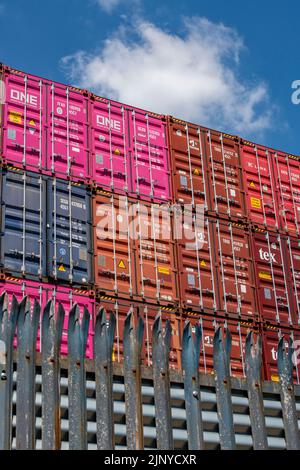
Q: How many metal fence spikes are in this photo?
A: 11